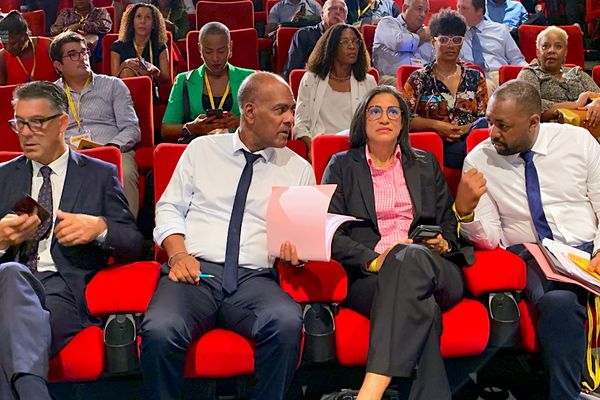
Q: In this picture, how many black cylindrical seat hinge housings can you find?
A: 3